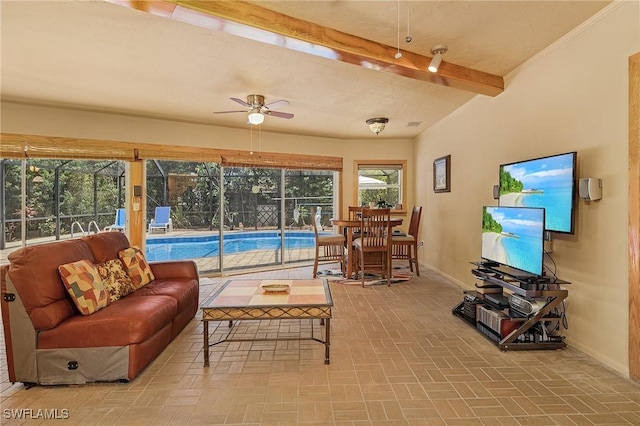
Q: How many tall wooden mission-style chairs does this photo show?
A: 4